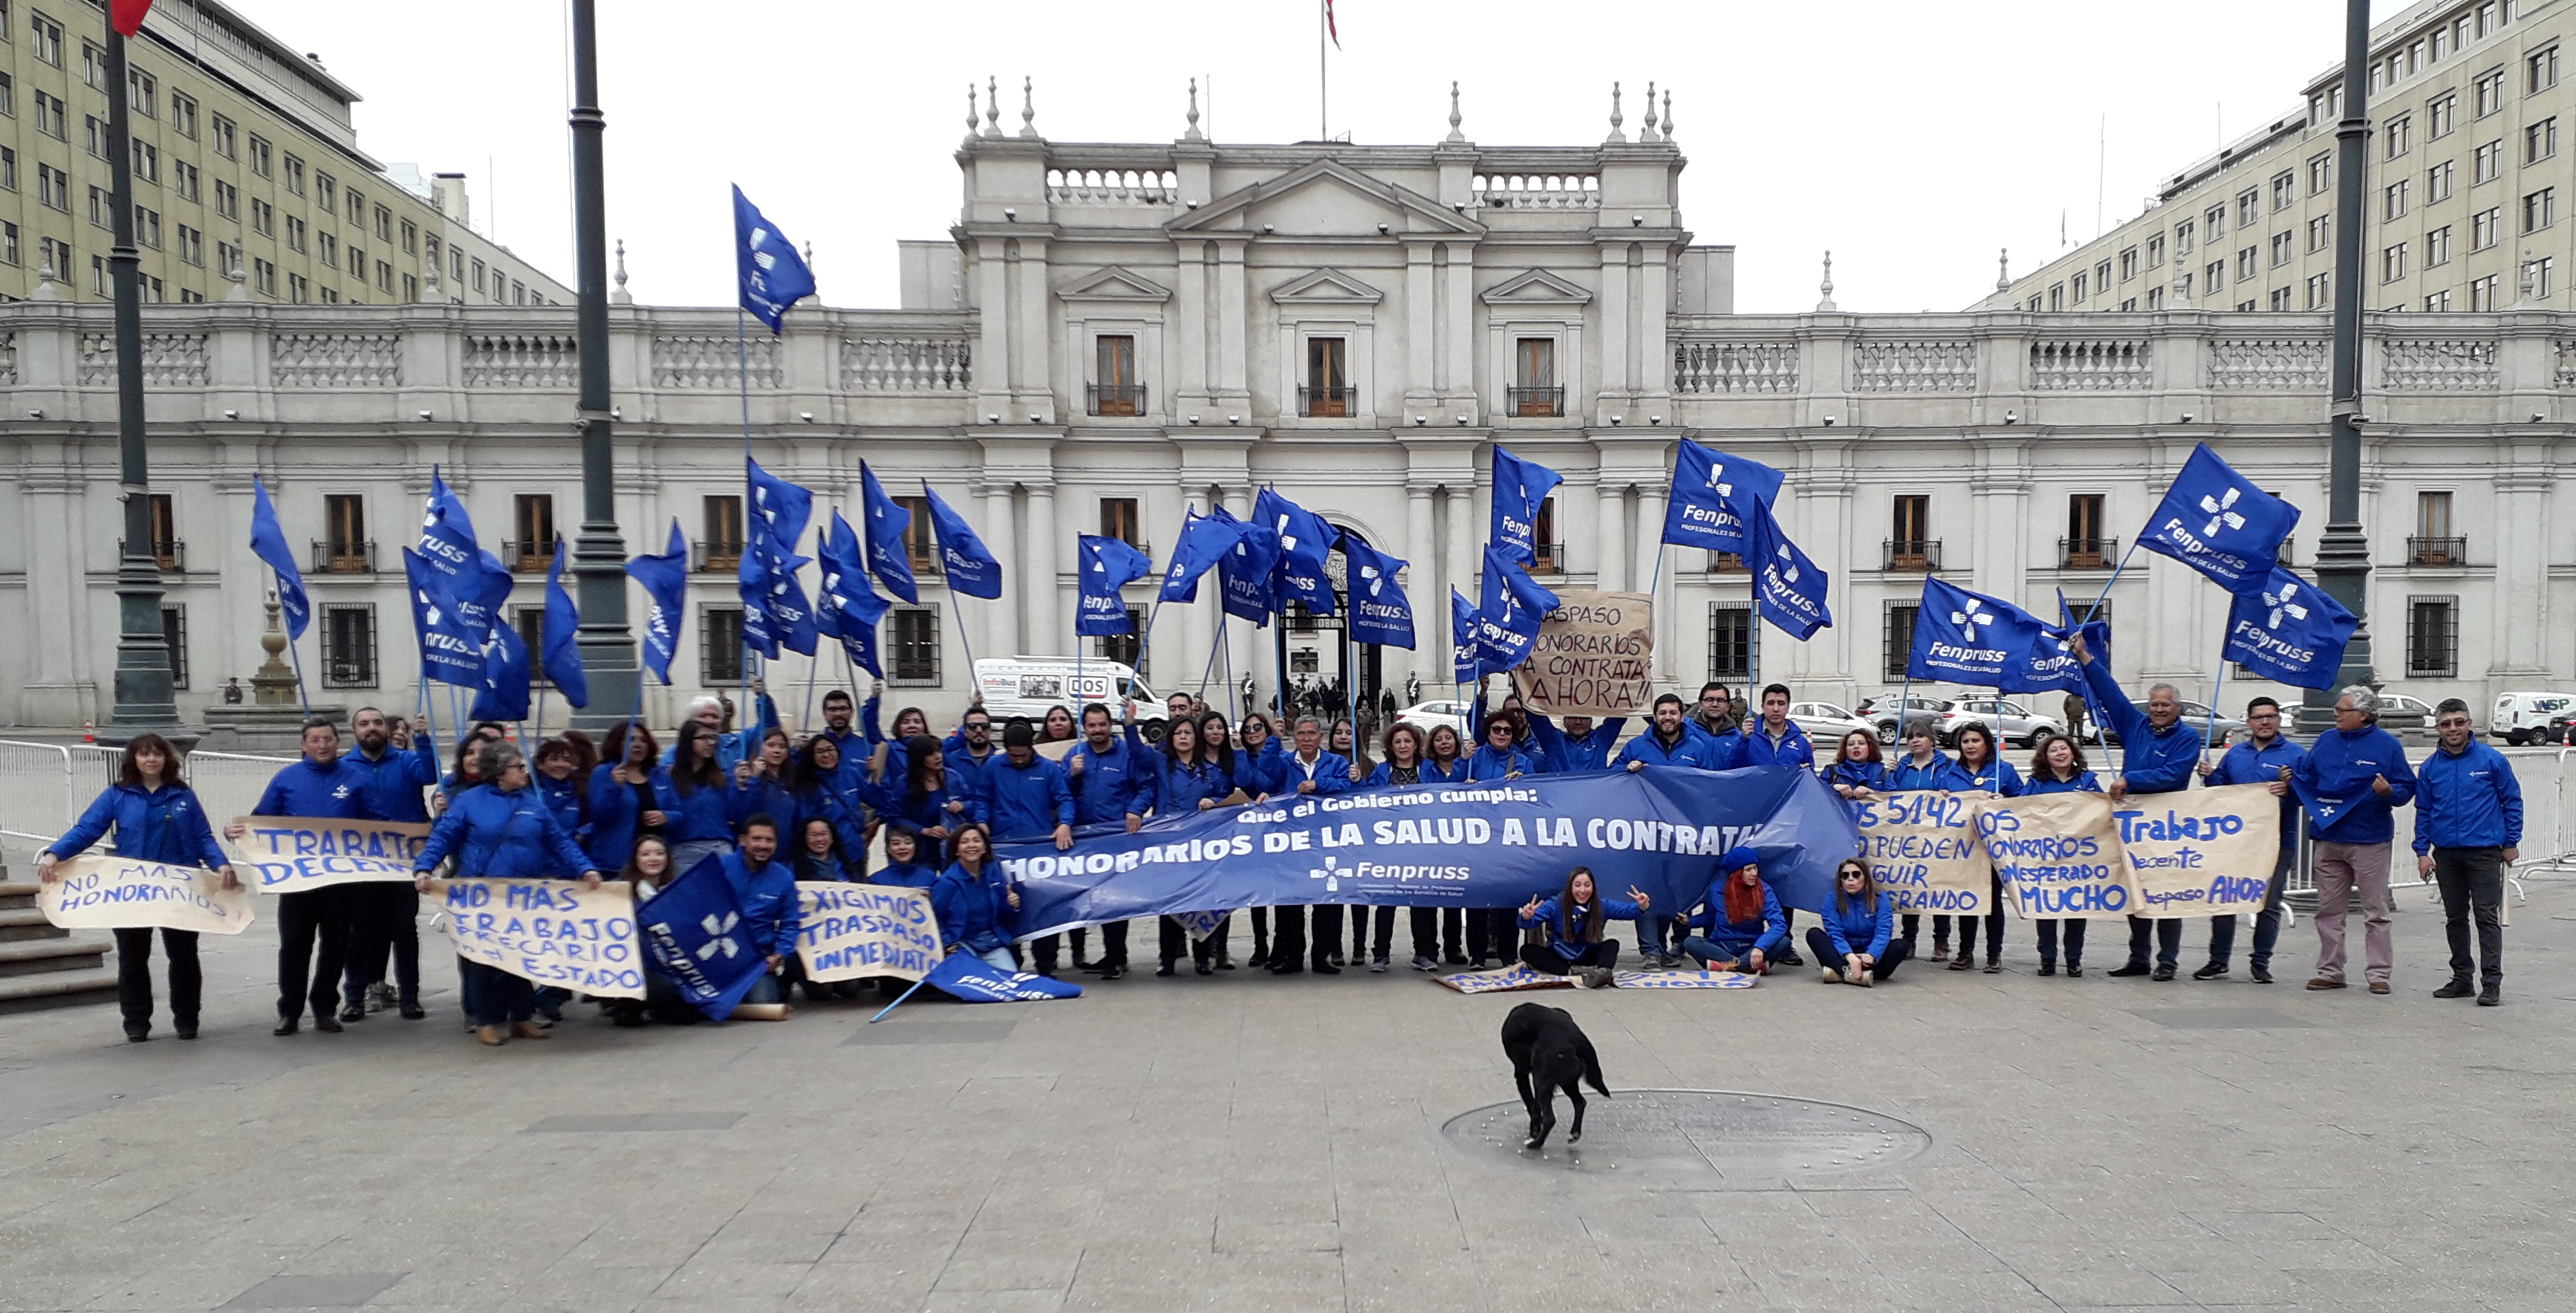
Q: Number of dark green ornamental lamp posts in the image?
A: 3